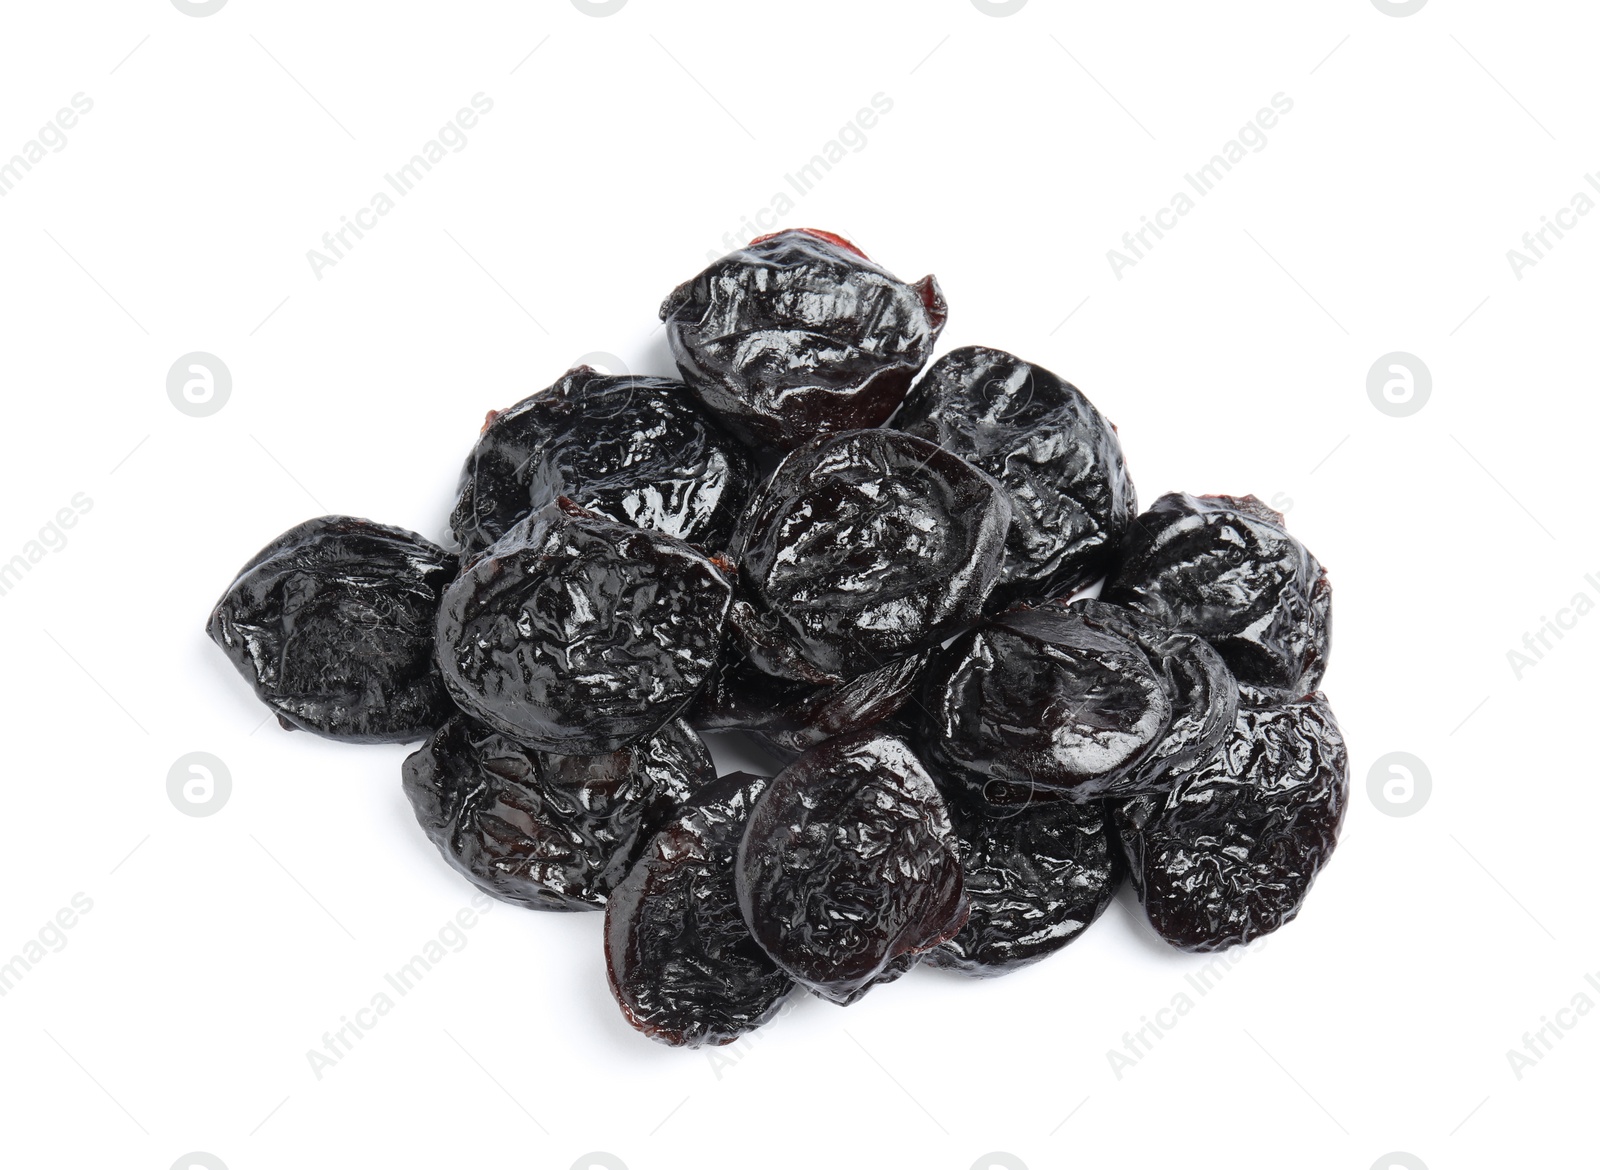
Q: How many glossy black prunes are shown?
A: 14